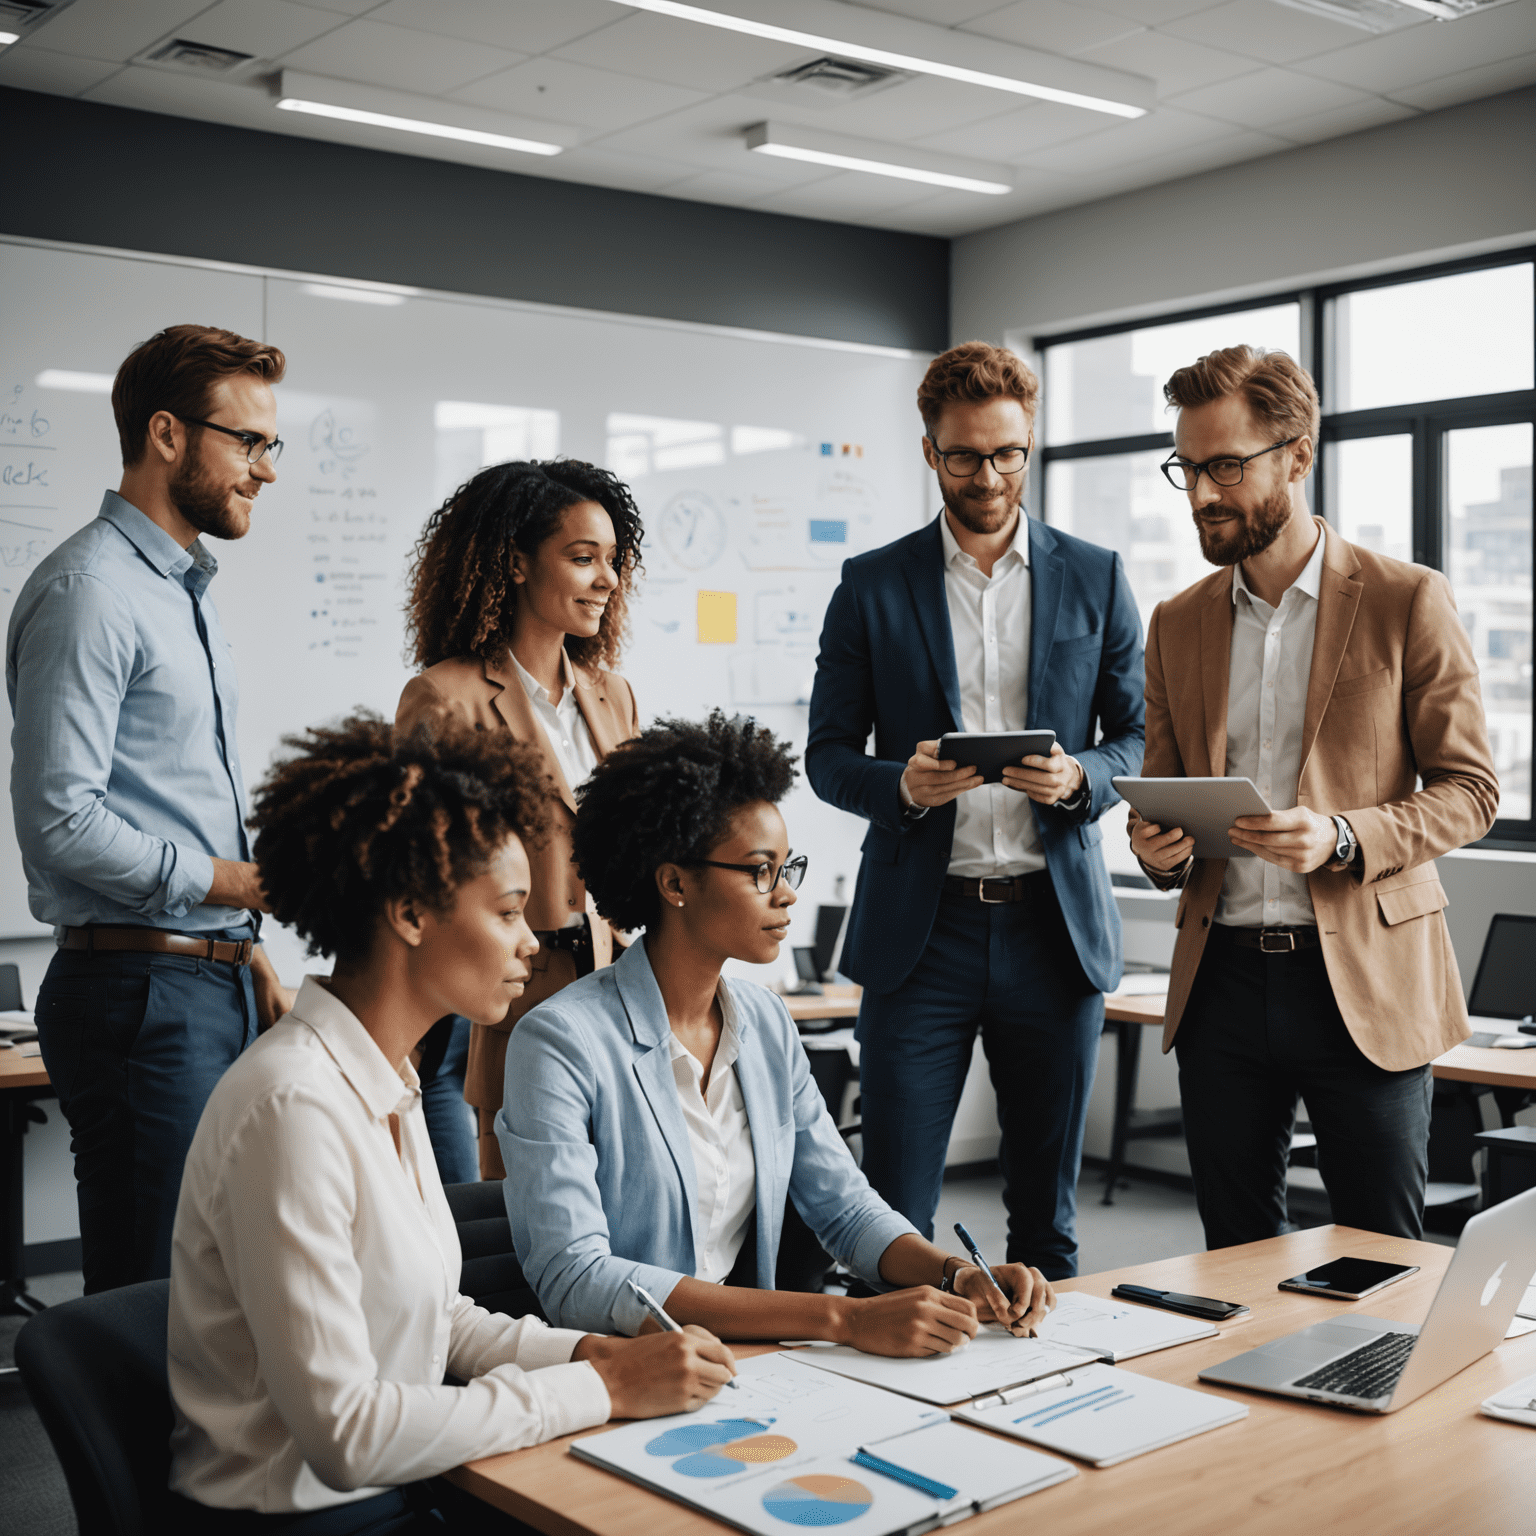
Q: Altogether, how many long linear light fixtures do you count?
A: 3